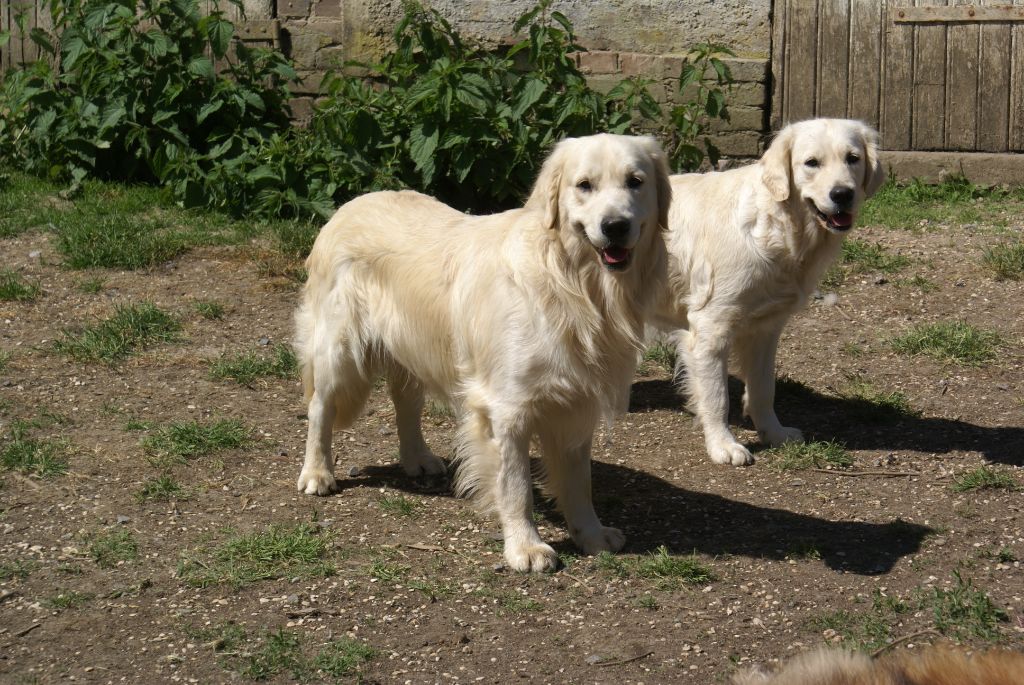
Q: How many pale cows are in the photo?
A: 0